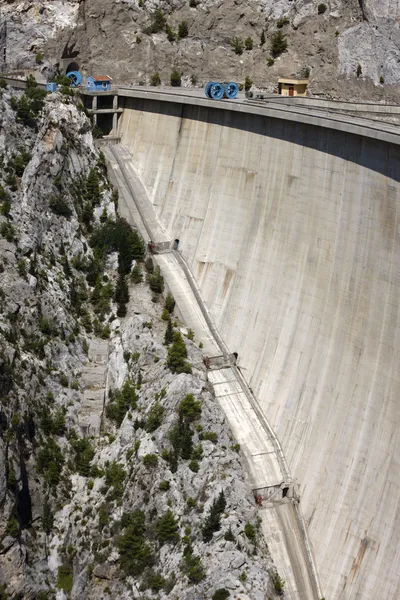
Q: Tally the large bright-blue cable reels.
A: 3